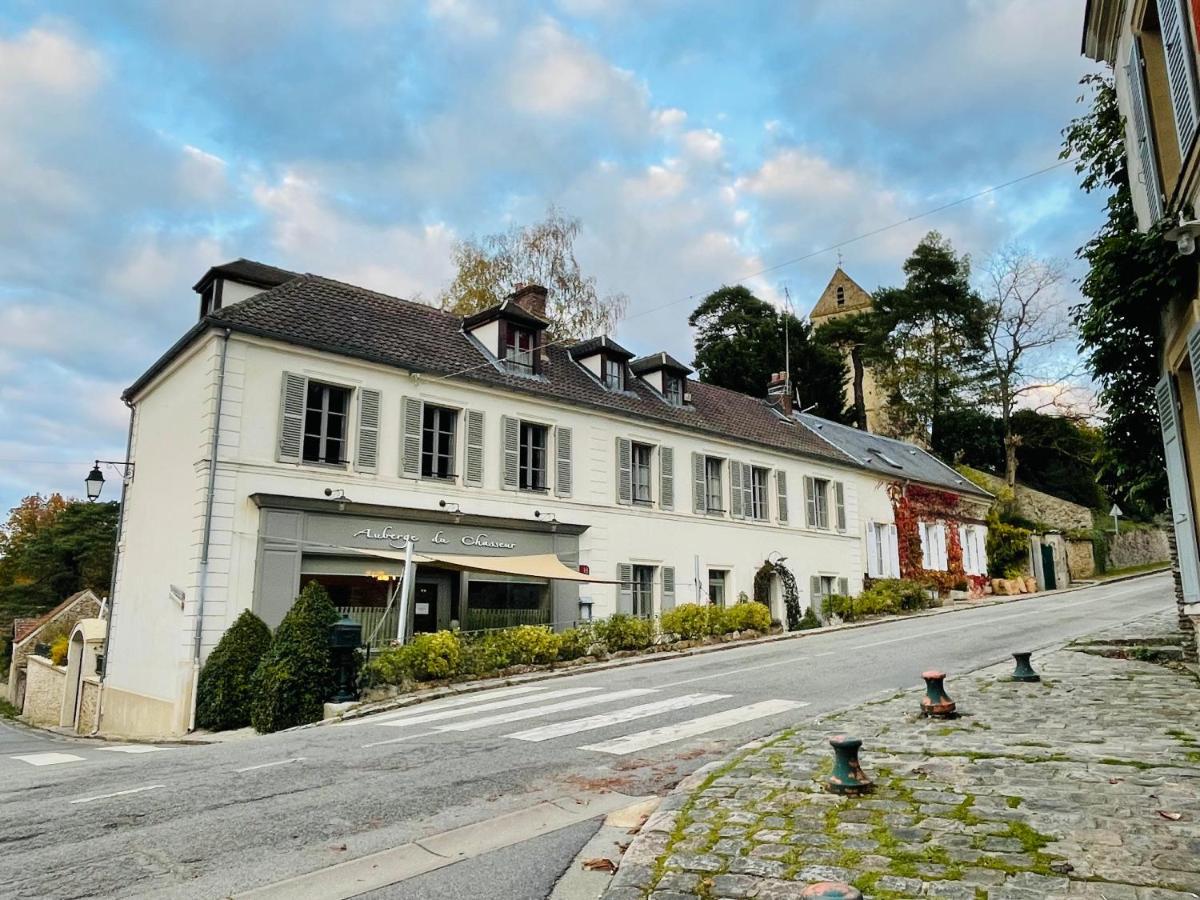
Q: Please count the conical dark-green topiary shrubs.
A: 2